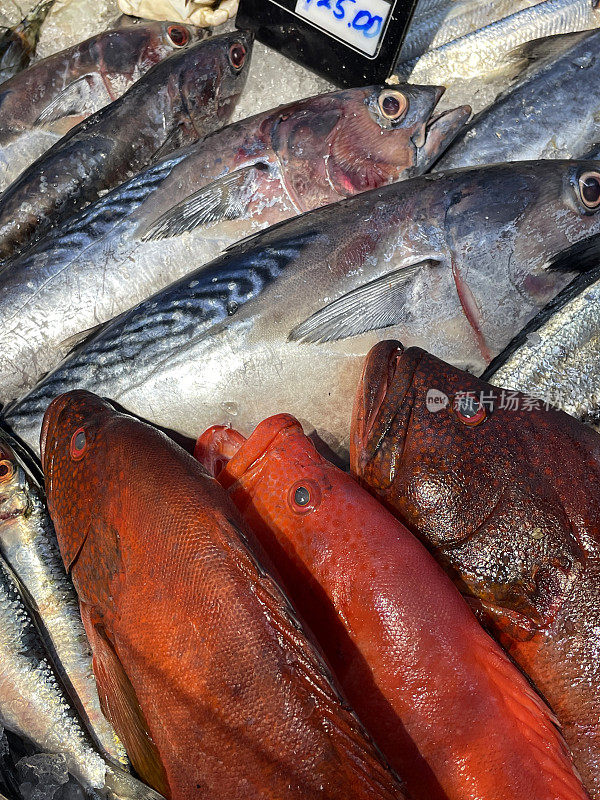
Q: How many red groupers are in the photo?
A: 3